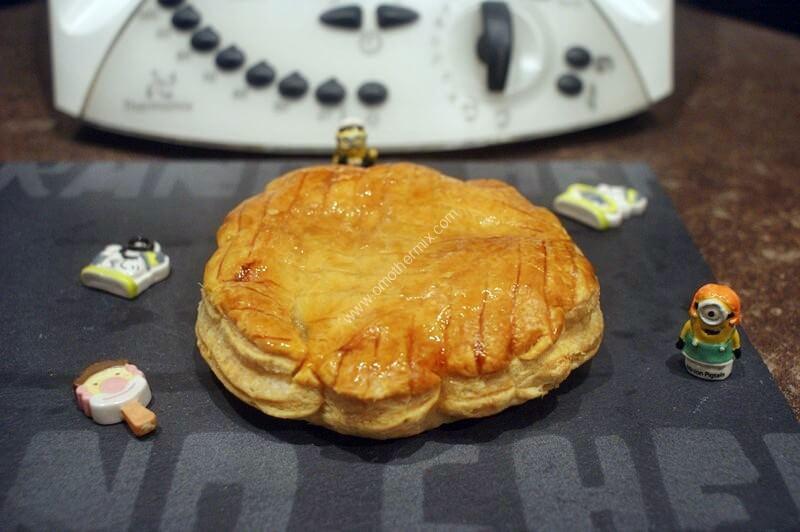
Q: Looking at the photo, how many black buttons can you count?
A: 12